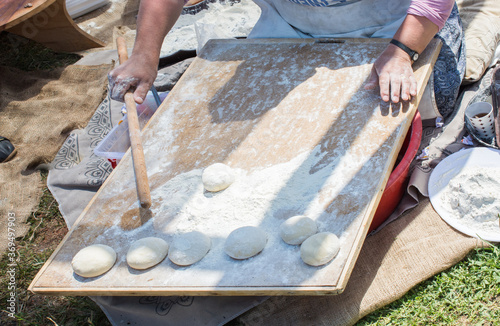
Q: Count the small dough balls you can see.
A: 7